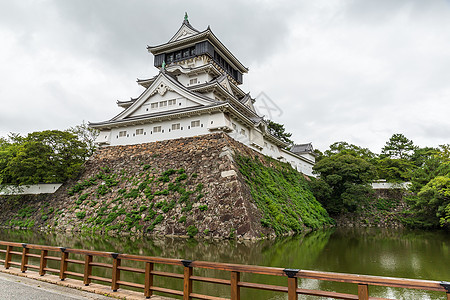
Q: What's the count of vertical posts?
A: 12